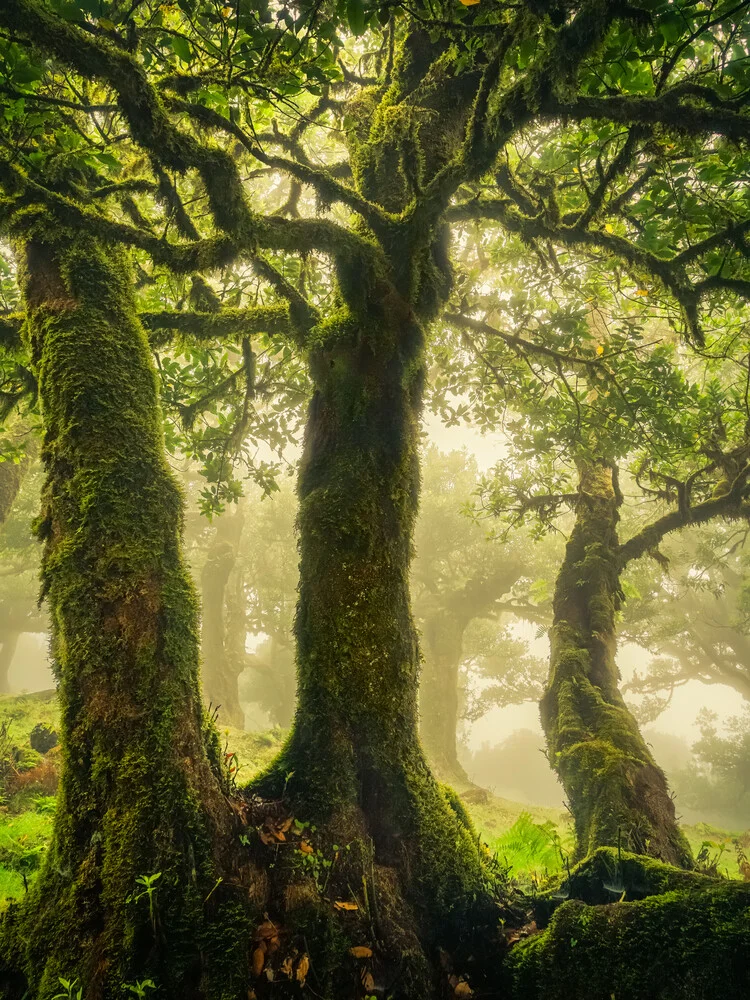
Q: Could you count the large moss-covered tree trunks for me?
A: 3